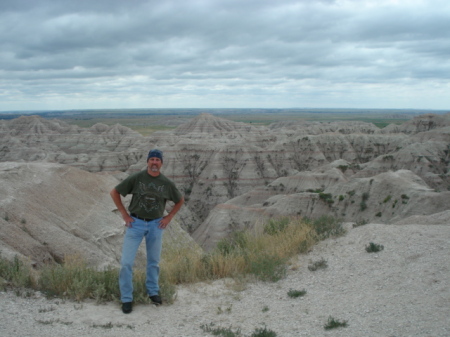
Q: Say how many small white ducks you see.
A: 0